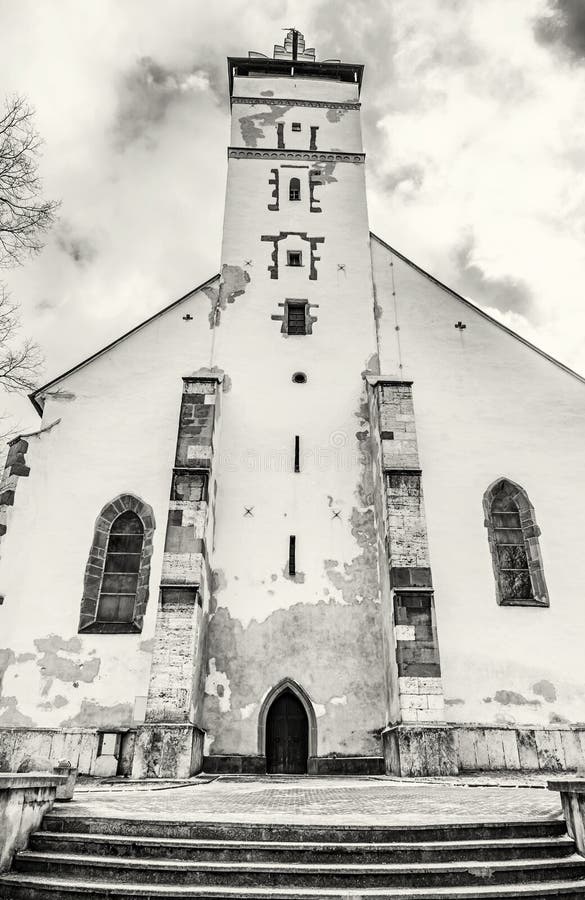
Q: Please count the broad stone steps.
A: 4